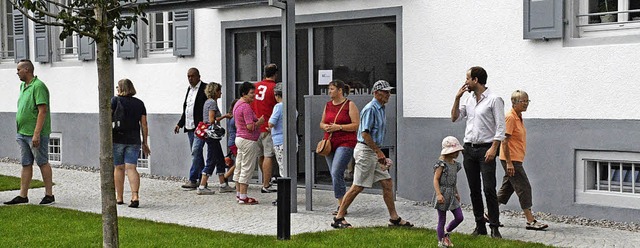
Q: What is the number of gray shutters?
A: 6